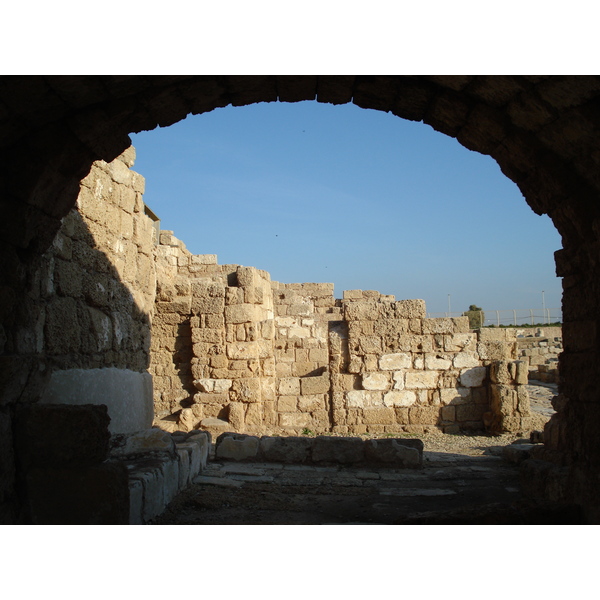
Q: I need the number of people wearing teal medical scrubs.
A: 0